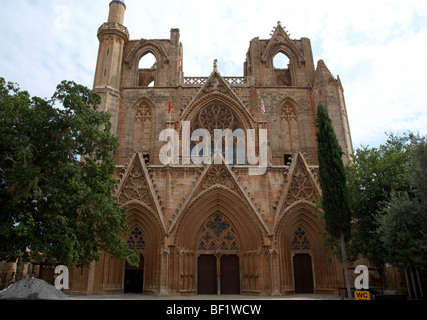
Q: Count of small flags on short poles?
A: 2